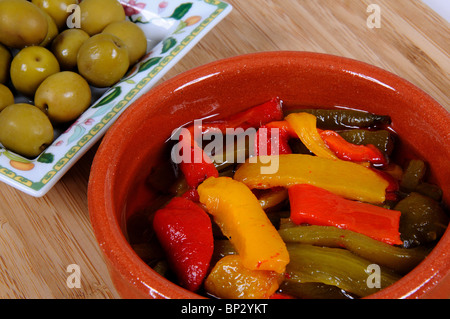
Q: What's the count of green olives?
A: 12